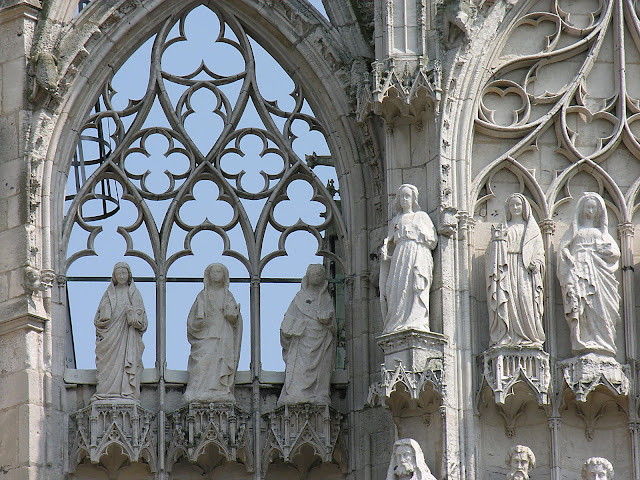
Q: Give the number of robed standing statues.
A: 6